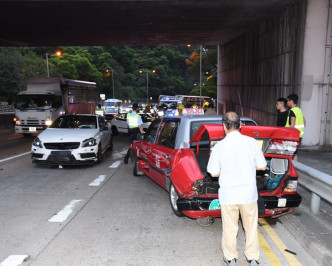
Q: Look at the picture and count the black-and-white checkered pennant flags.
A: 0